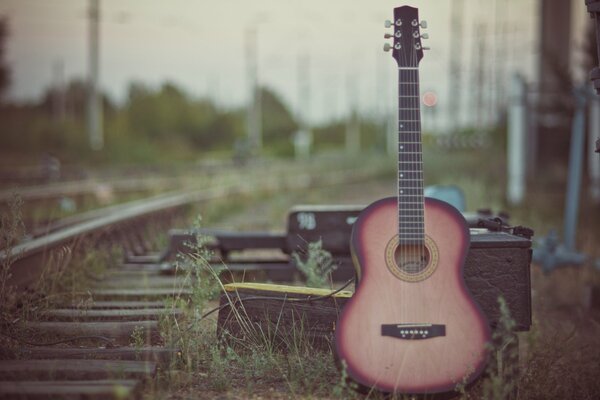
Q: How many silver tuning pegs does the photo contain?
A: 6